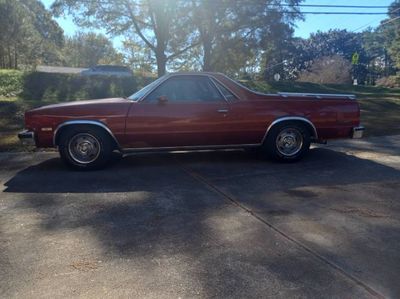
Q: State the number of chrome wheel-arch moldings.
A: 2